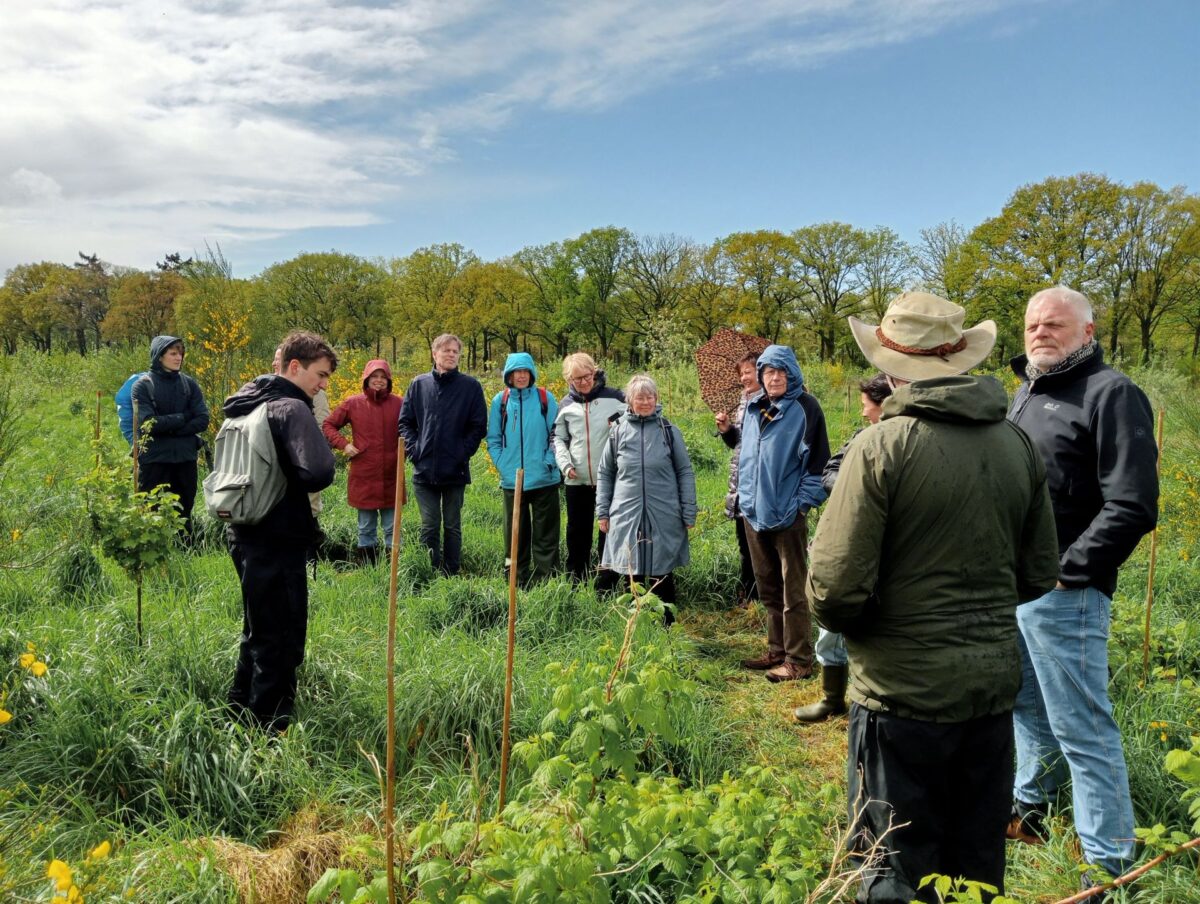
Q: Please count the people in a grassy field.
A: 13